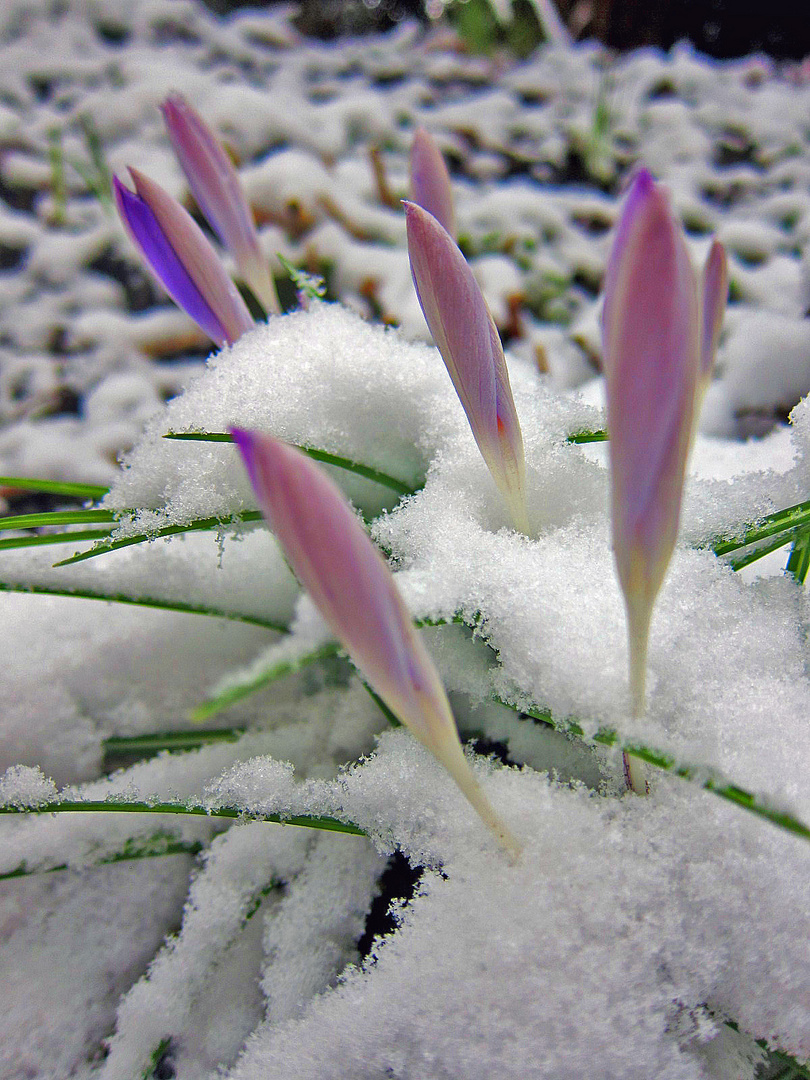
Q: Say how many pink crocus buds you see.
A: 7